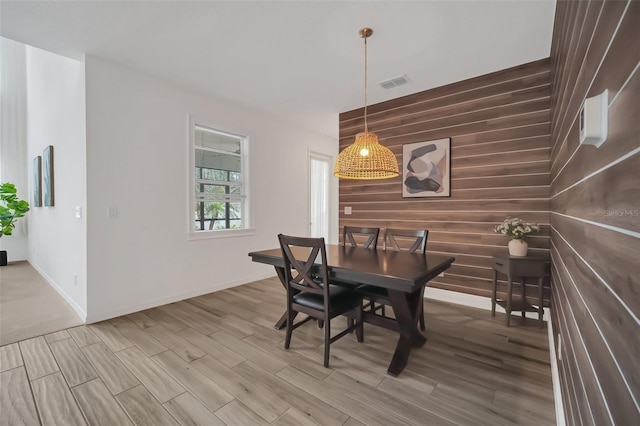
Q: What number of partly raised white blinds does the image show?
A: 1